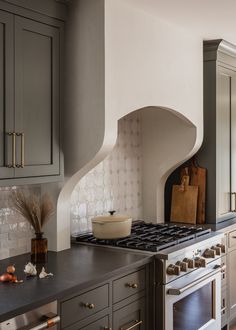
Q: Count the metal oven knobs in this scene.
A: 7